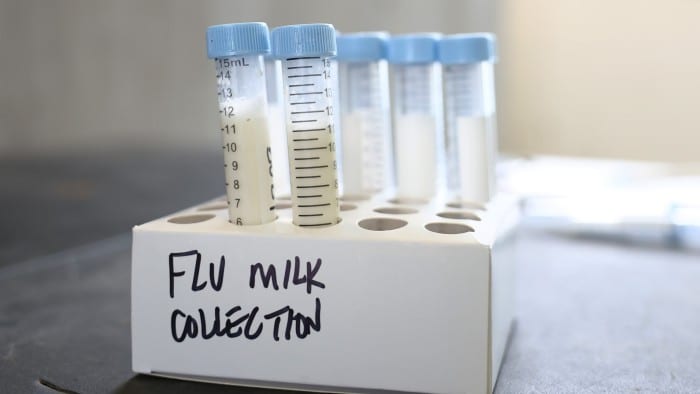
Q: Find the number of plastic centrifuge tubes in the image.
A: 6